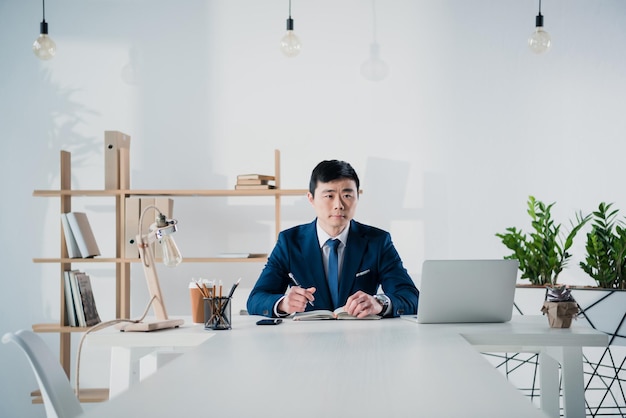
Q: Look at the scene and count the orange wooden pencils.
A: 4